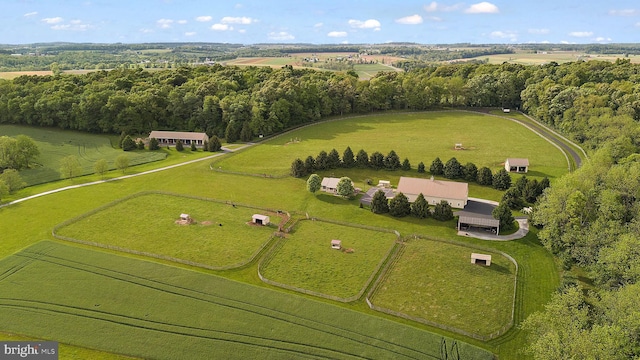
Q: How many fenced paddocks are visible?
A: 4